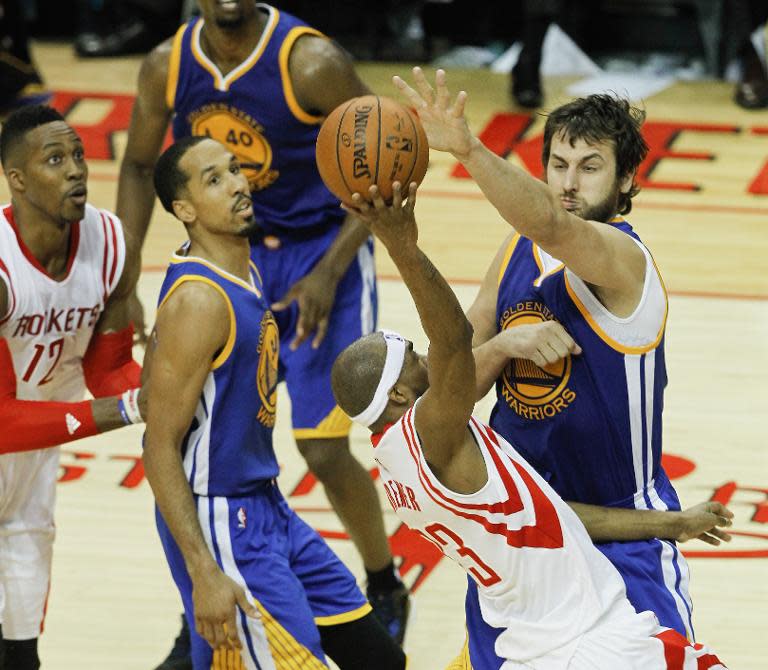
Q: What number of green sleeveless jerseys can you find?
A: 0